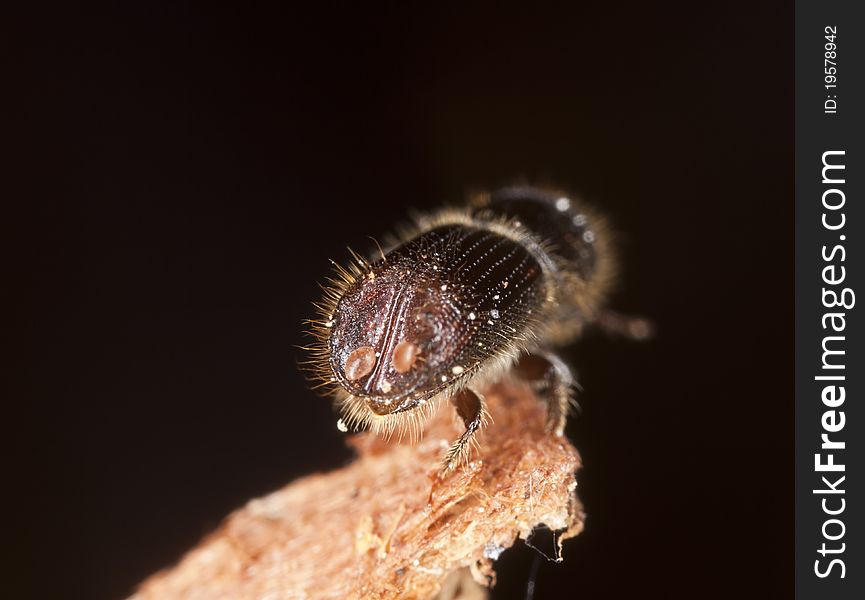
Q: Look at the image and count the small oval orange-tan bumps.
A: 2